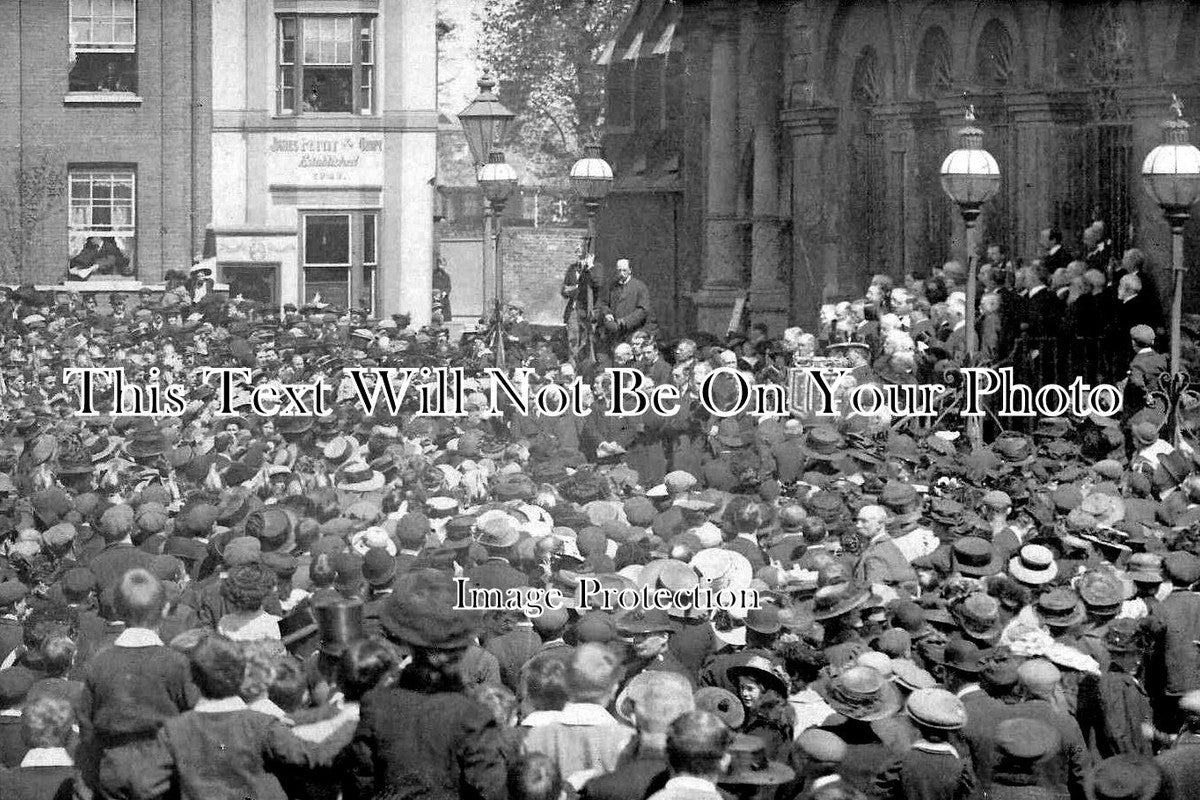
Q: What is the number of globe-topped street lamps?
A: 4